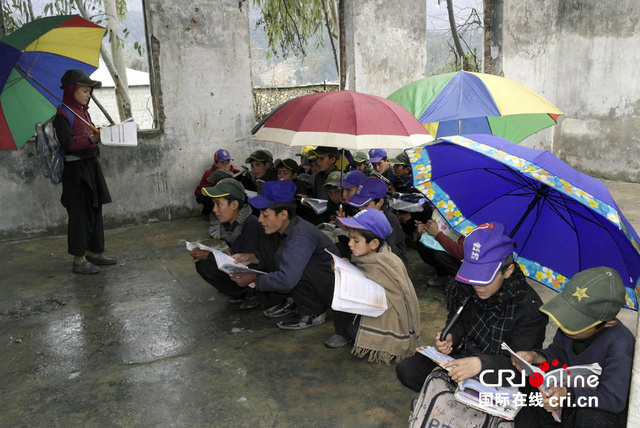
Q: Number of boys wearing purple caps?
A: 7